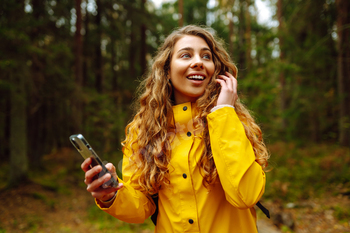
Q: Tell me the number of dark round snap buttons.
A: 4